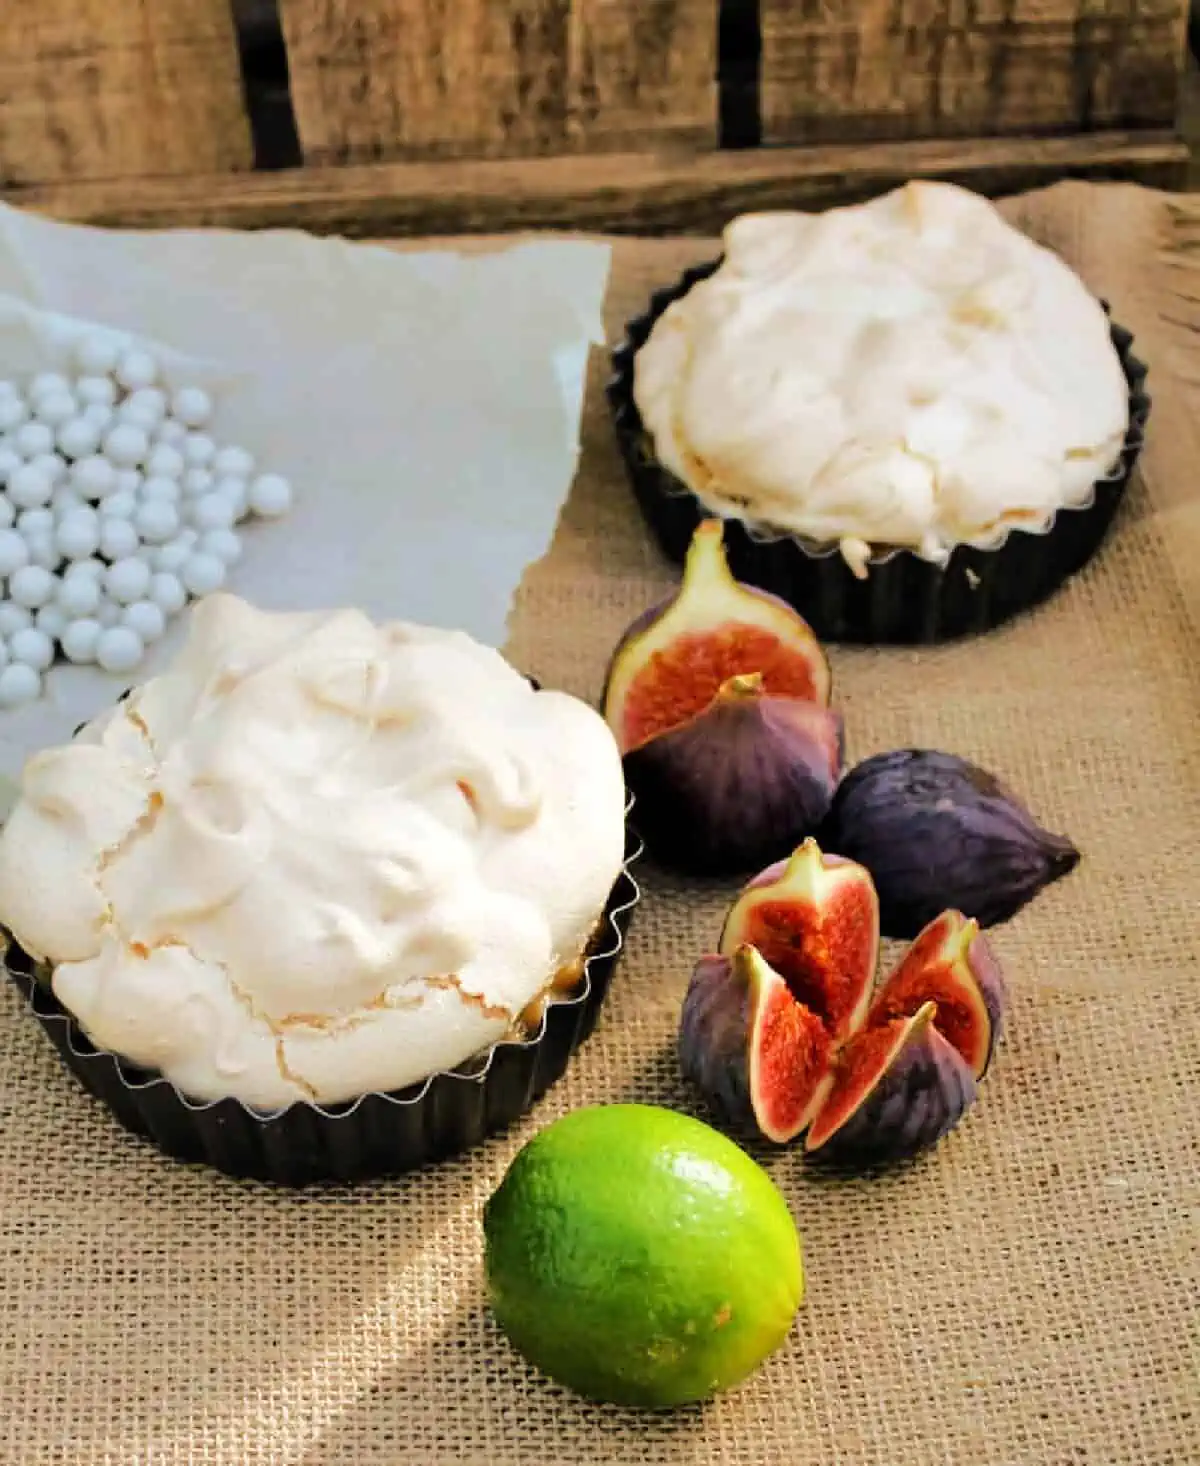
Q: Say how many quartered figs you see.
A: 1